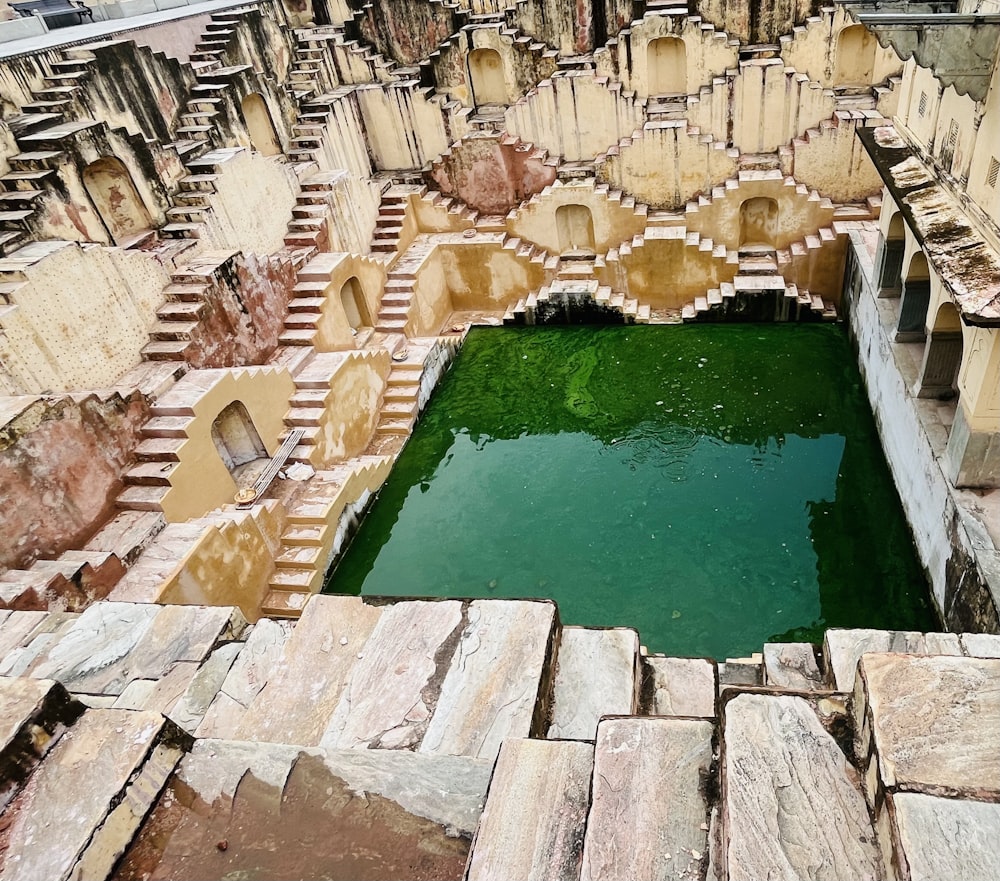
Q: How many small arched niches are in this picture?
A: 9